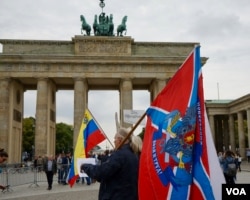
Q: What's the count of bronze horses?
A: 4